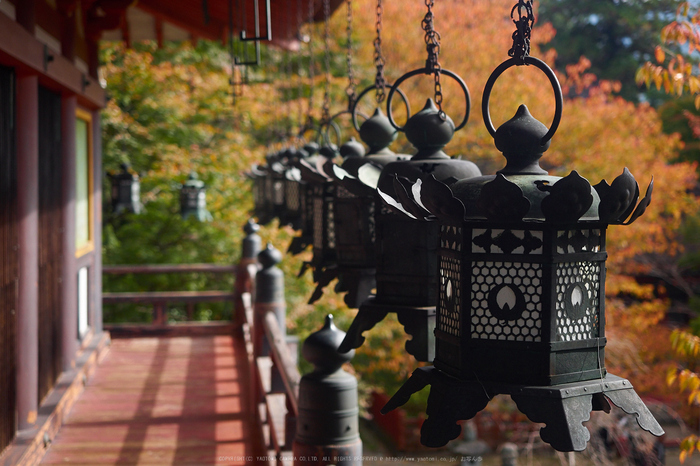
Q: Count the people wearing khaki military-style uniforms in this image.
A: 0